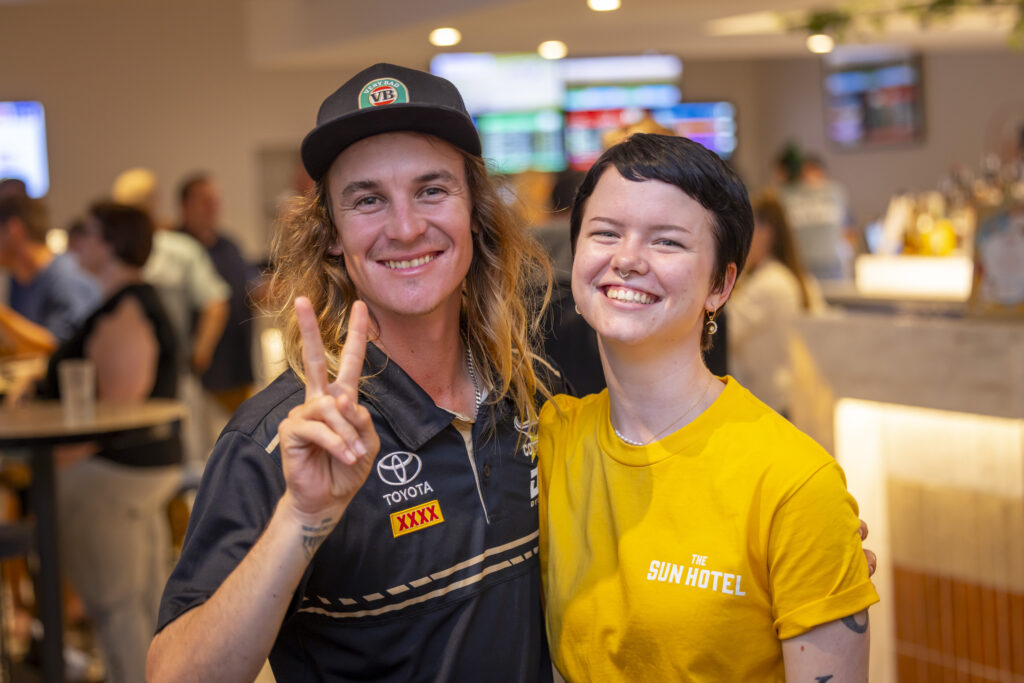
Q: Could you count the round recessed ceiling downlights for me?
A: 4